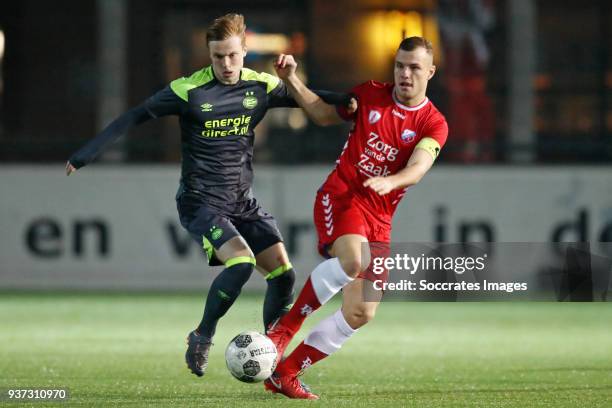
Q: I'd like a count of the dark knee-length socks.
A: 2